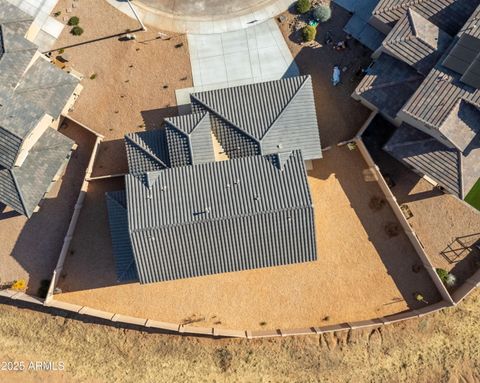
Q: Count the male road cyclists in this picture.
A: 0